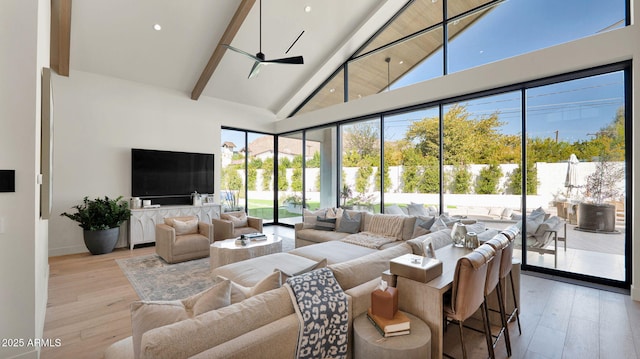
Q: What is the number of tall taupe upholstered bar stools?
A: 3